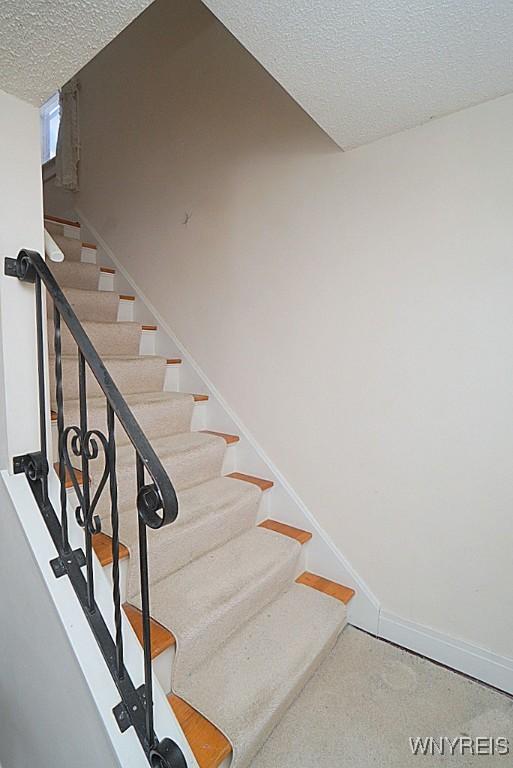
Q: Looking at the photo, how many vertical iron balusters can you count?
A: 5